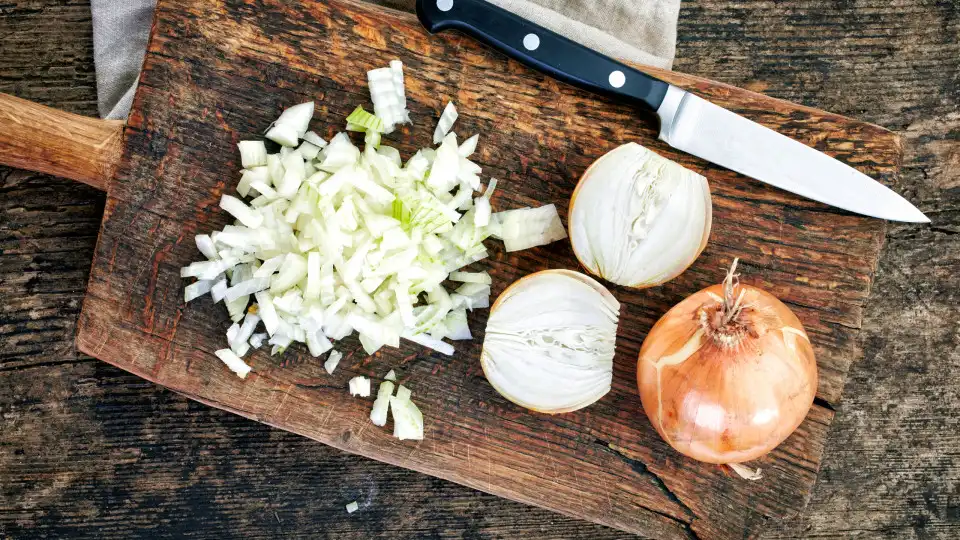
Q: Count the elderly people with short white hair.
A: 0